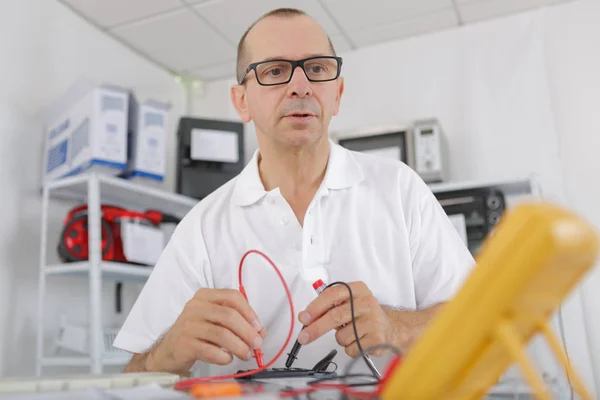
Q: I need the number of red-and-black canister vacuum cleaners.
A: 1